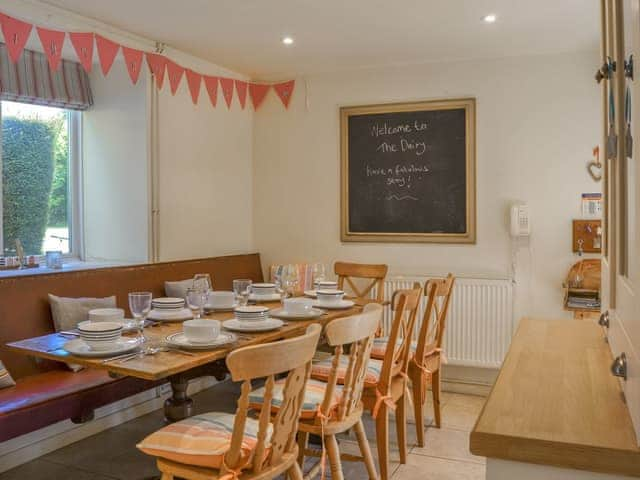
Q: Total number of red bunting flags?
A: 13